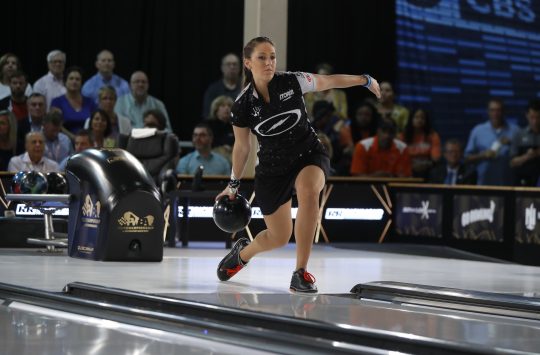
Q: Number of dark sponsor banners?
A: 3